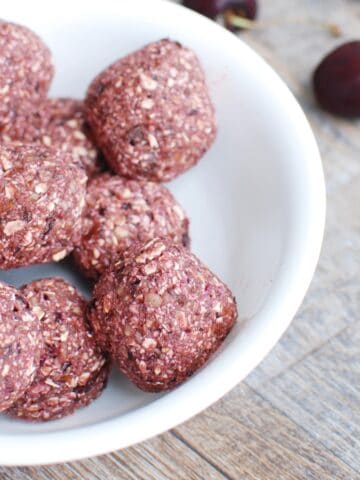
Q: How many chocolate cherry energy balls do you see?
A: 8